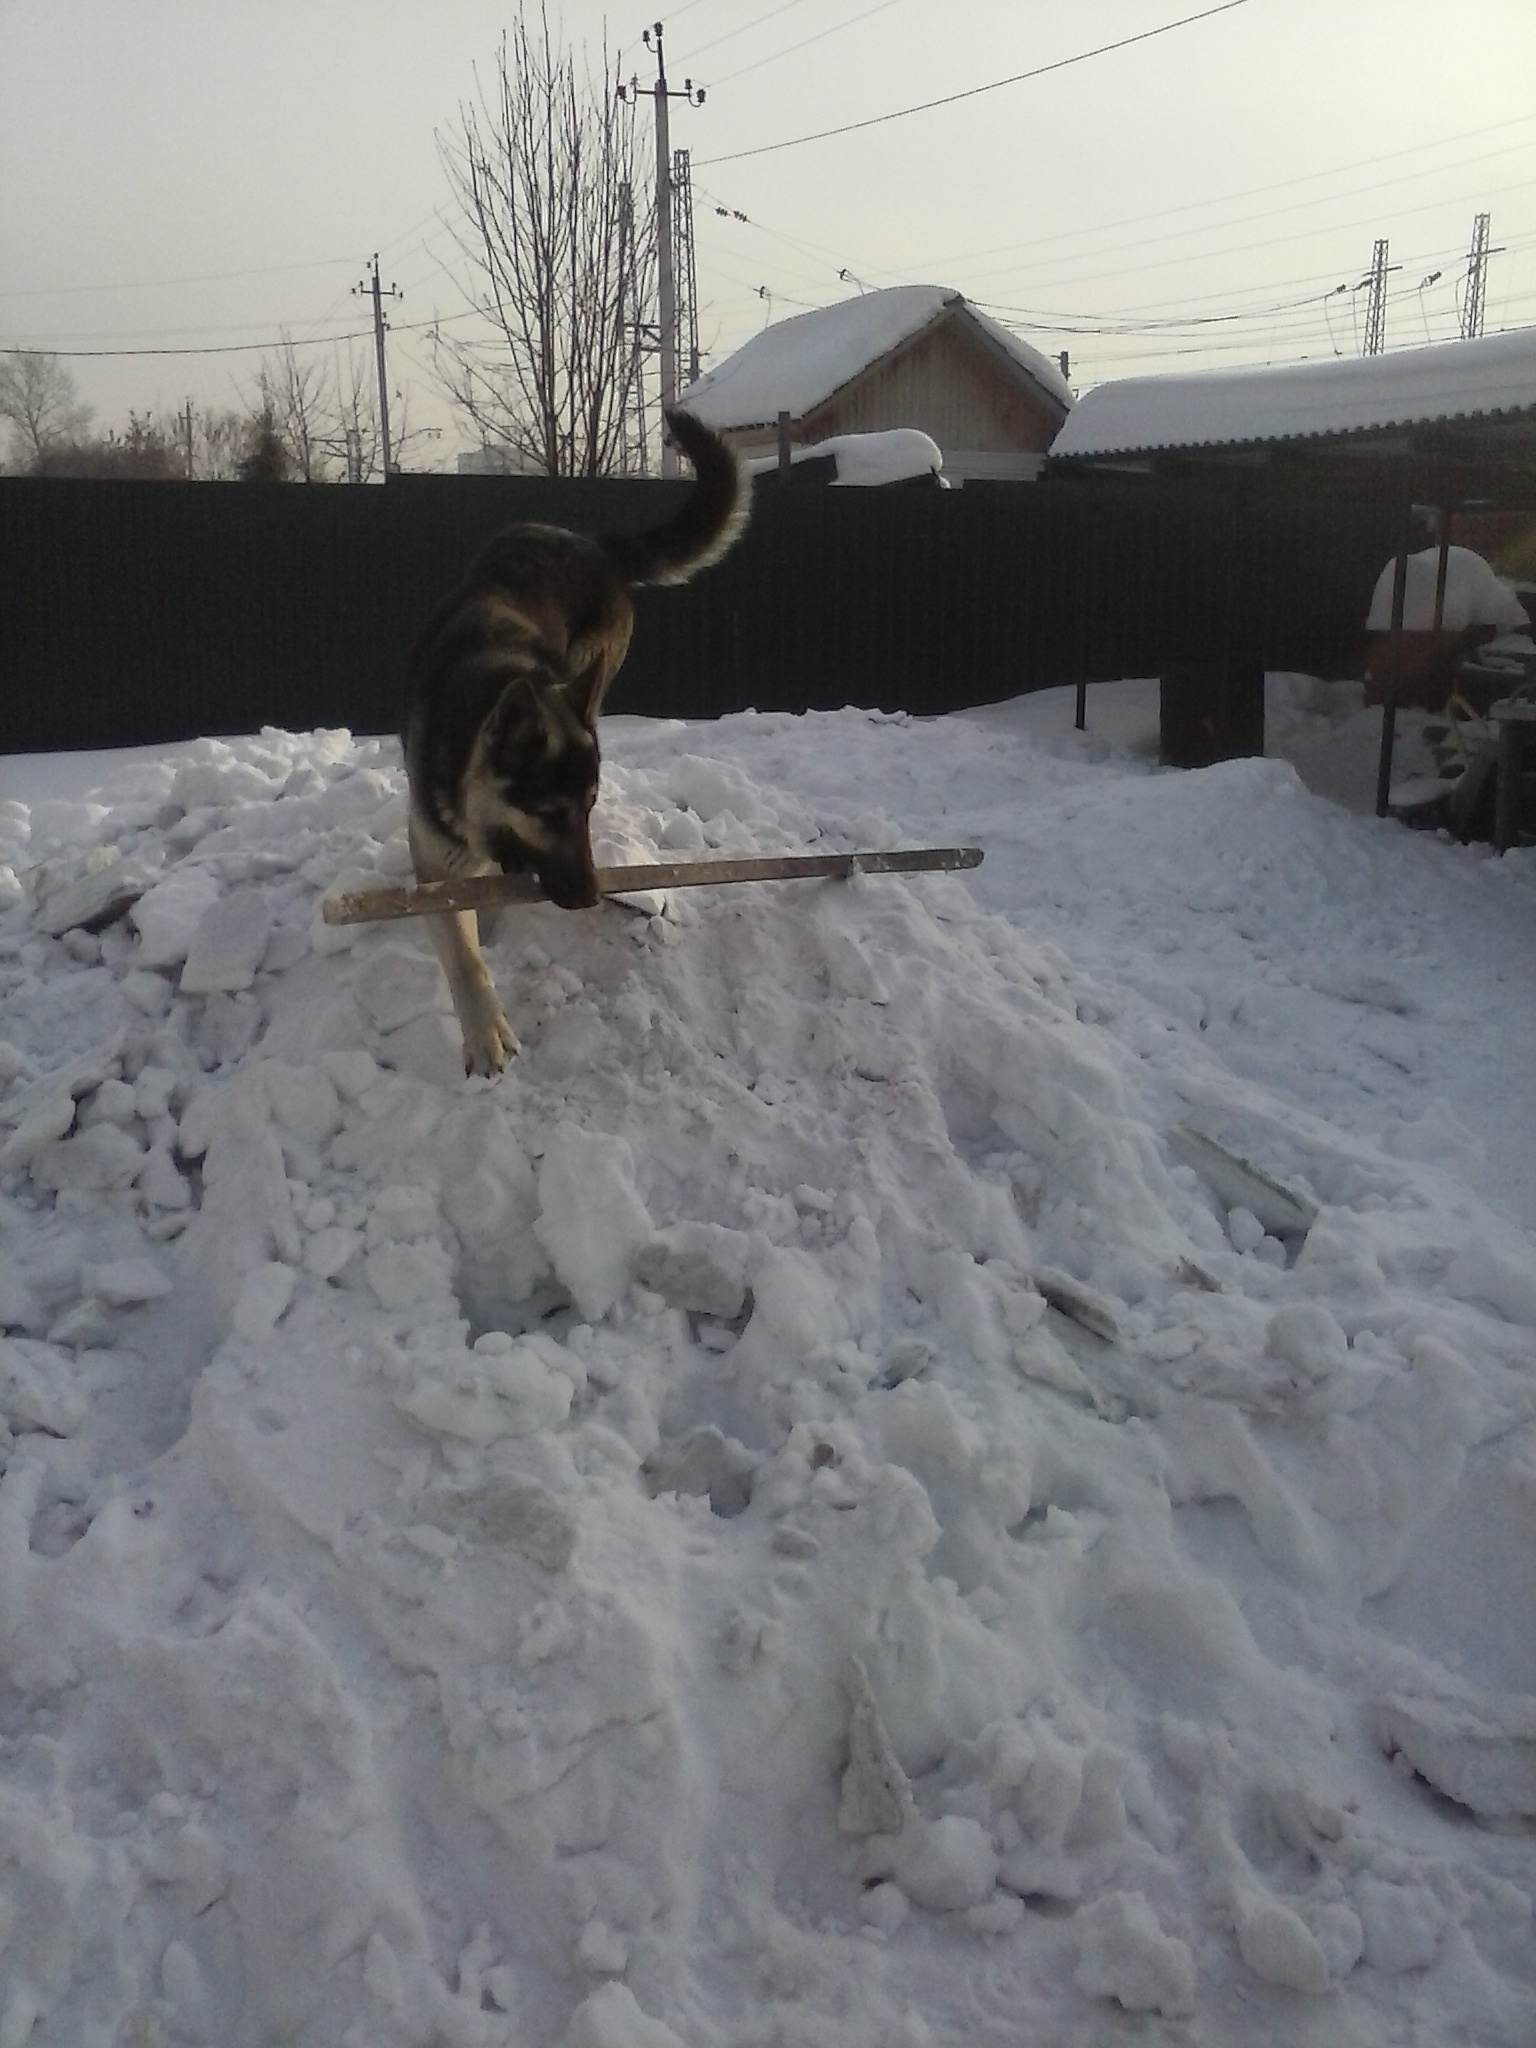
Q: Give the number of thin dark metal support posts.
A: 3